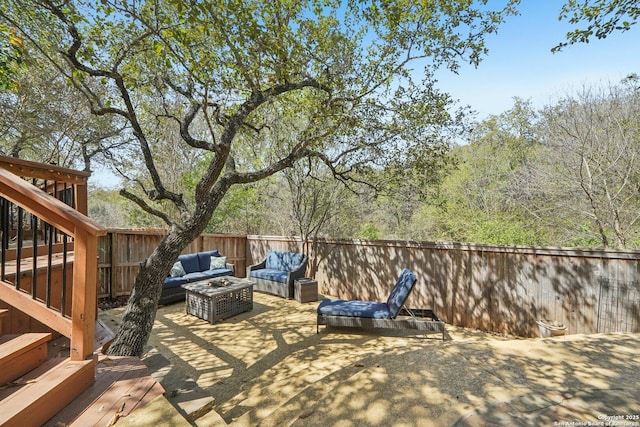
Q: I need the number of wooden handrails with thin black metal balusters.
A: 2